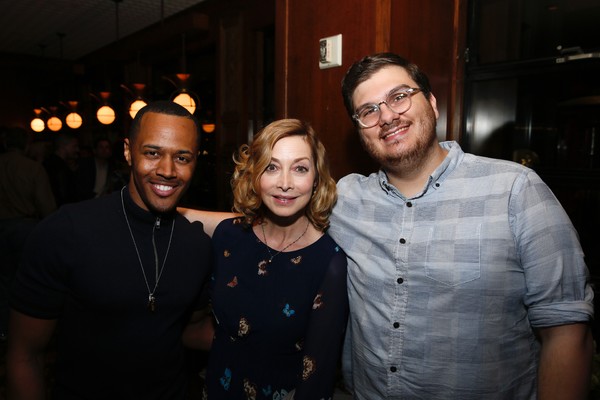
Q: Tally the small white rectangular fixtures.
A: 1